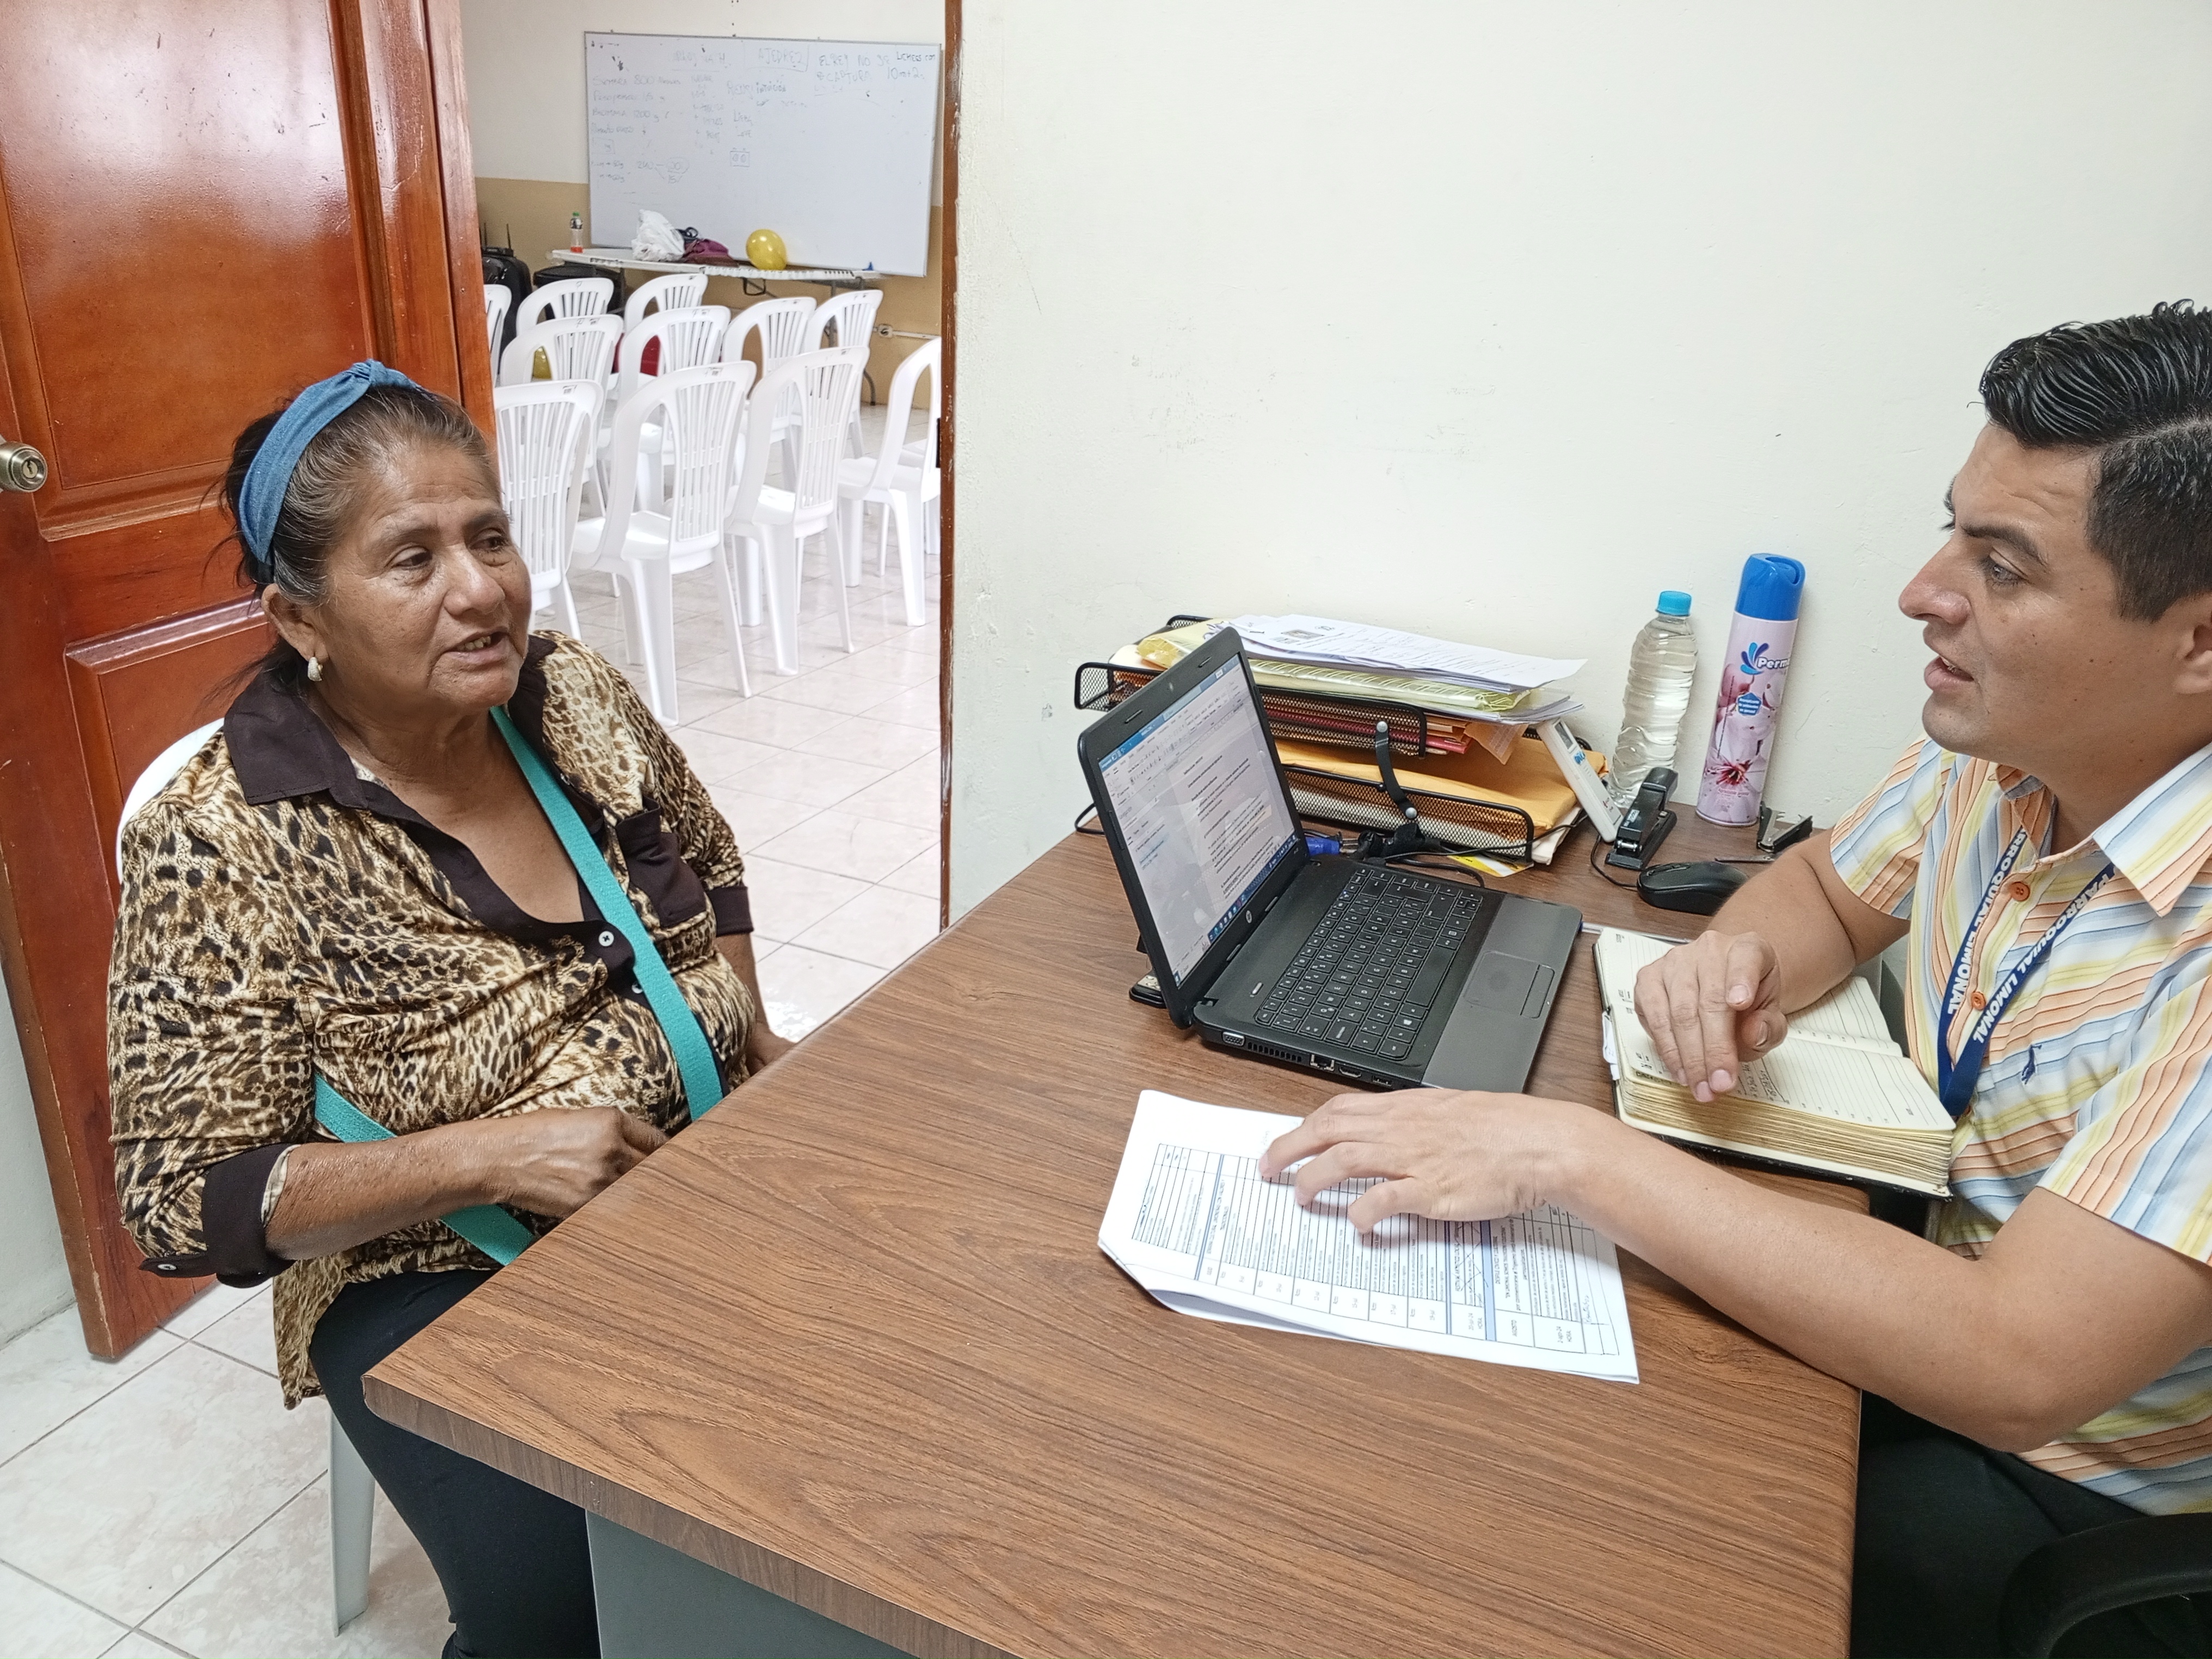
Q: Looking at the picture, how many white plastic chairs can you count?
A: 12